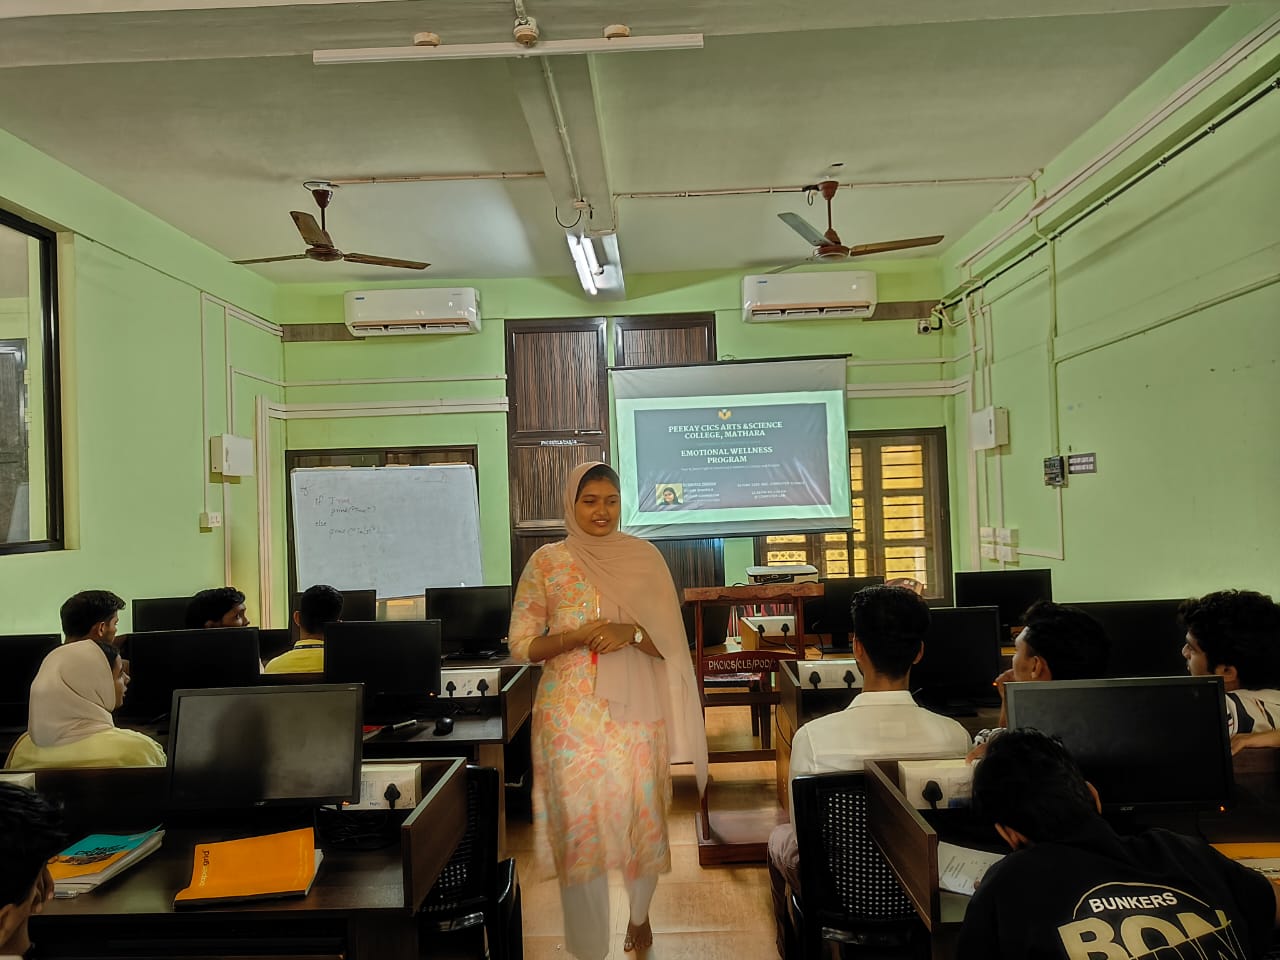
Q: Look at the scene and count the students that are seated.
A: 9